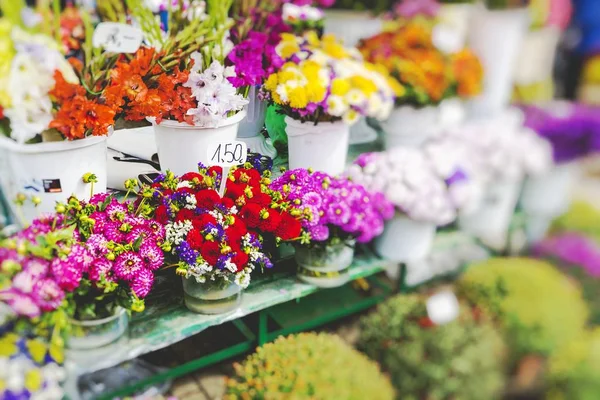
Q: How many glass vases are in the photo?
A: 3